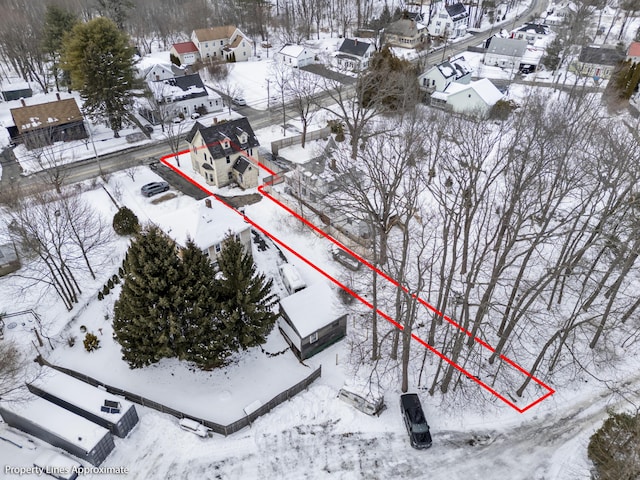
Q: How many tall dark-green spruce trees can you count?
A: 3